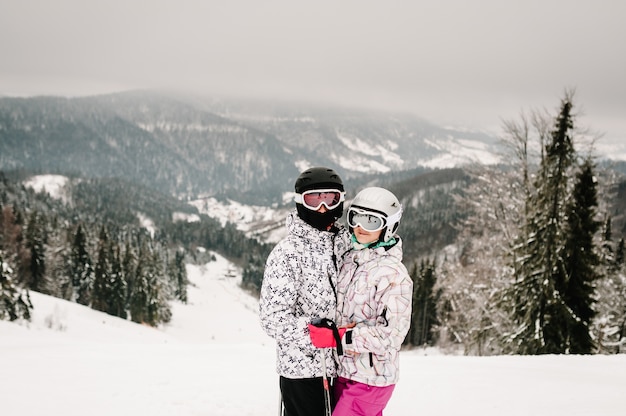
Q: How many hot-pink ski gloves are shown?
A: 1